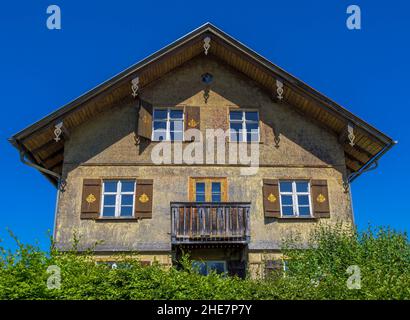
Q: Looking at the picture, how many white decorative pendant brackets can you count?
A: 5